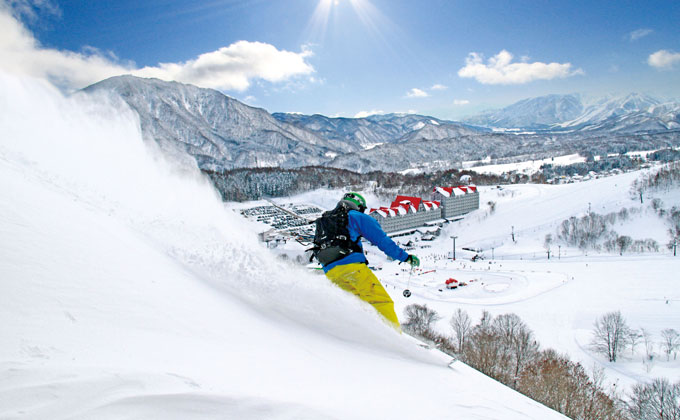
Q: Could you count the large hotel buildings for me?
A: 2